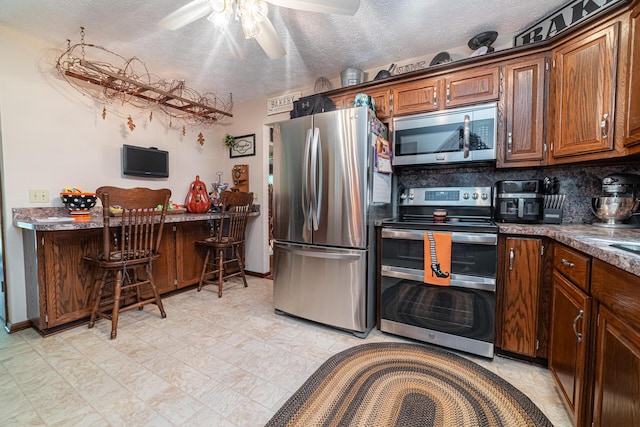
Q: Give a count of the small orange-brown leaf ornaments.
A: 6